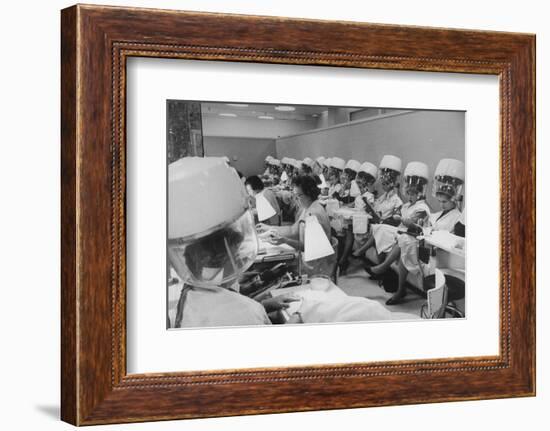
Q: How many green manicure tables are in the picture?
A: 0